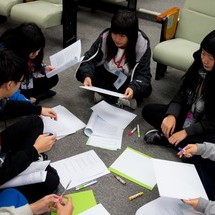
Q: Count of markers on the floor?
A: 5